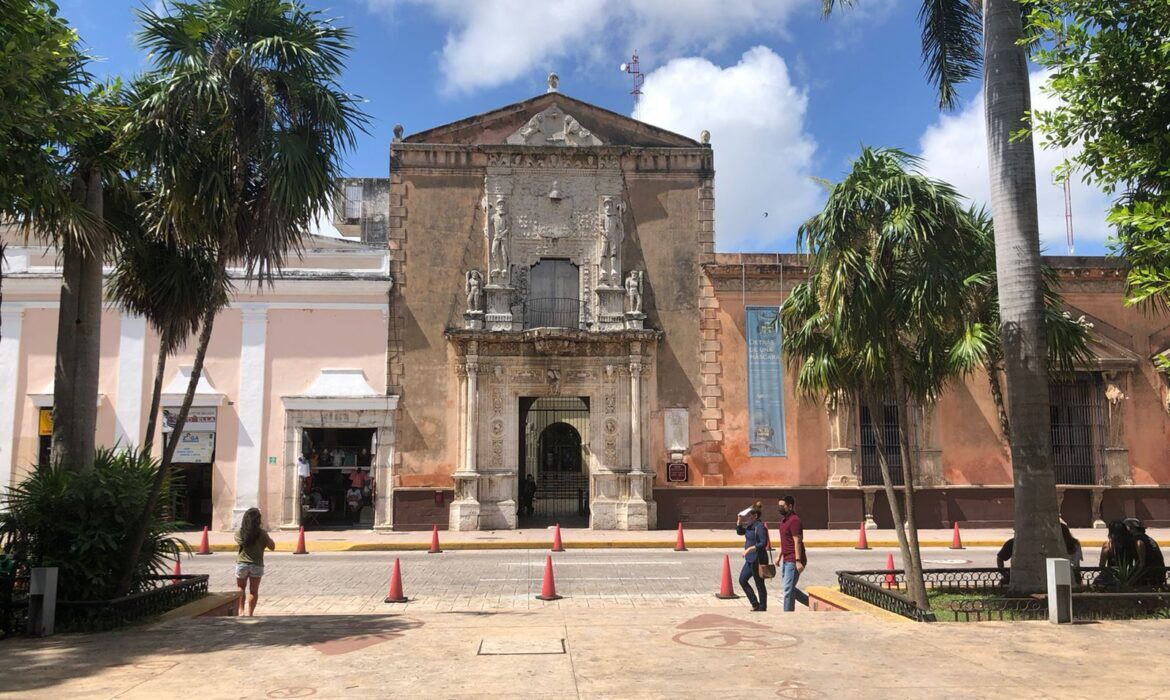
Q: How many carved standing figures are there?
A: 4